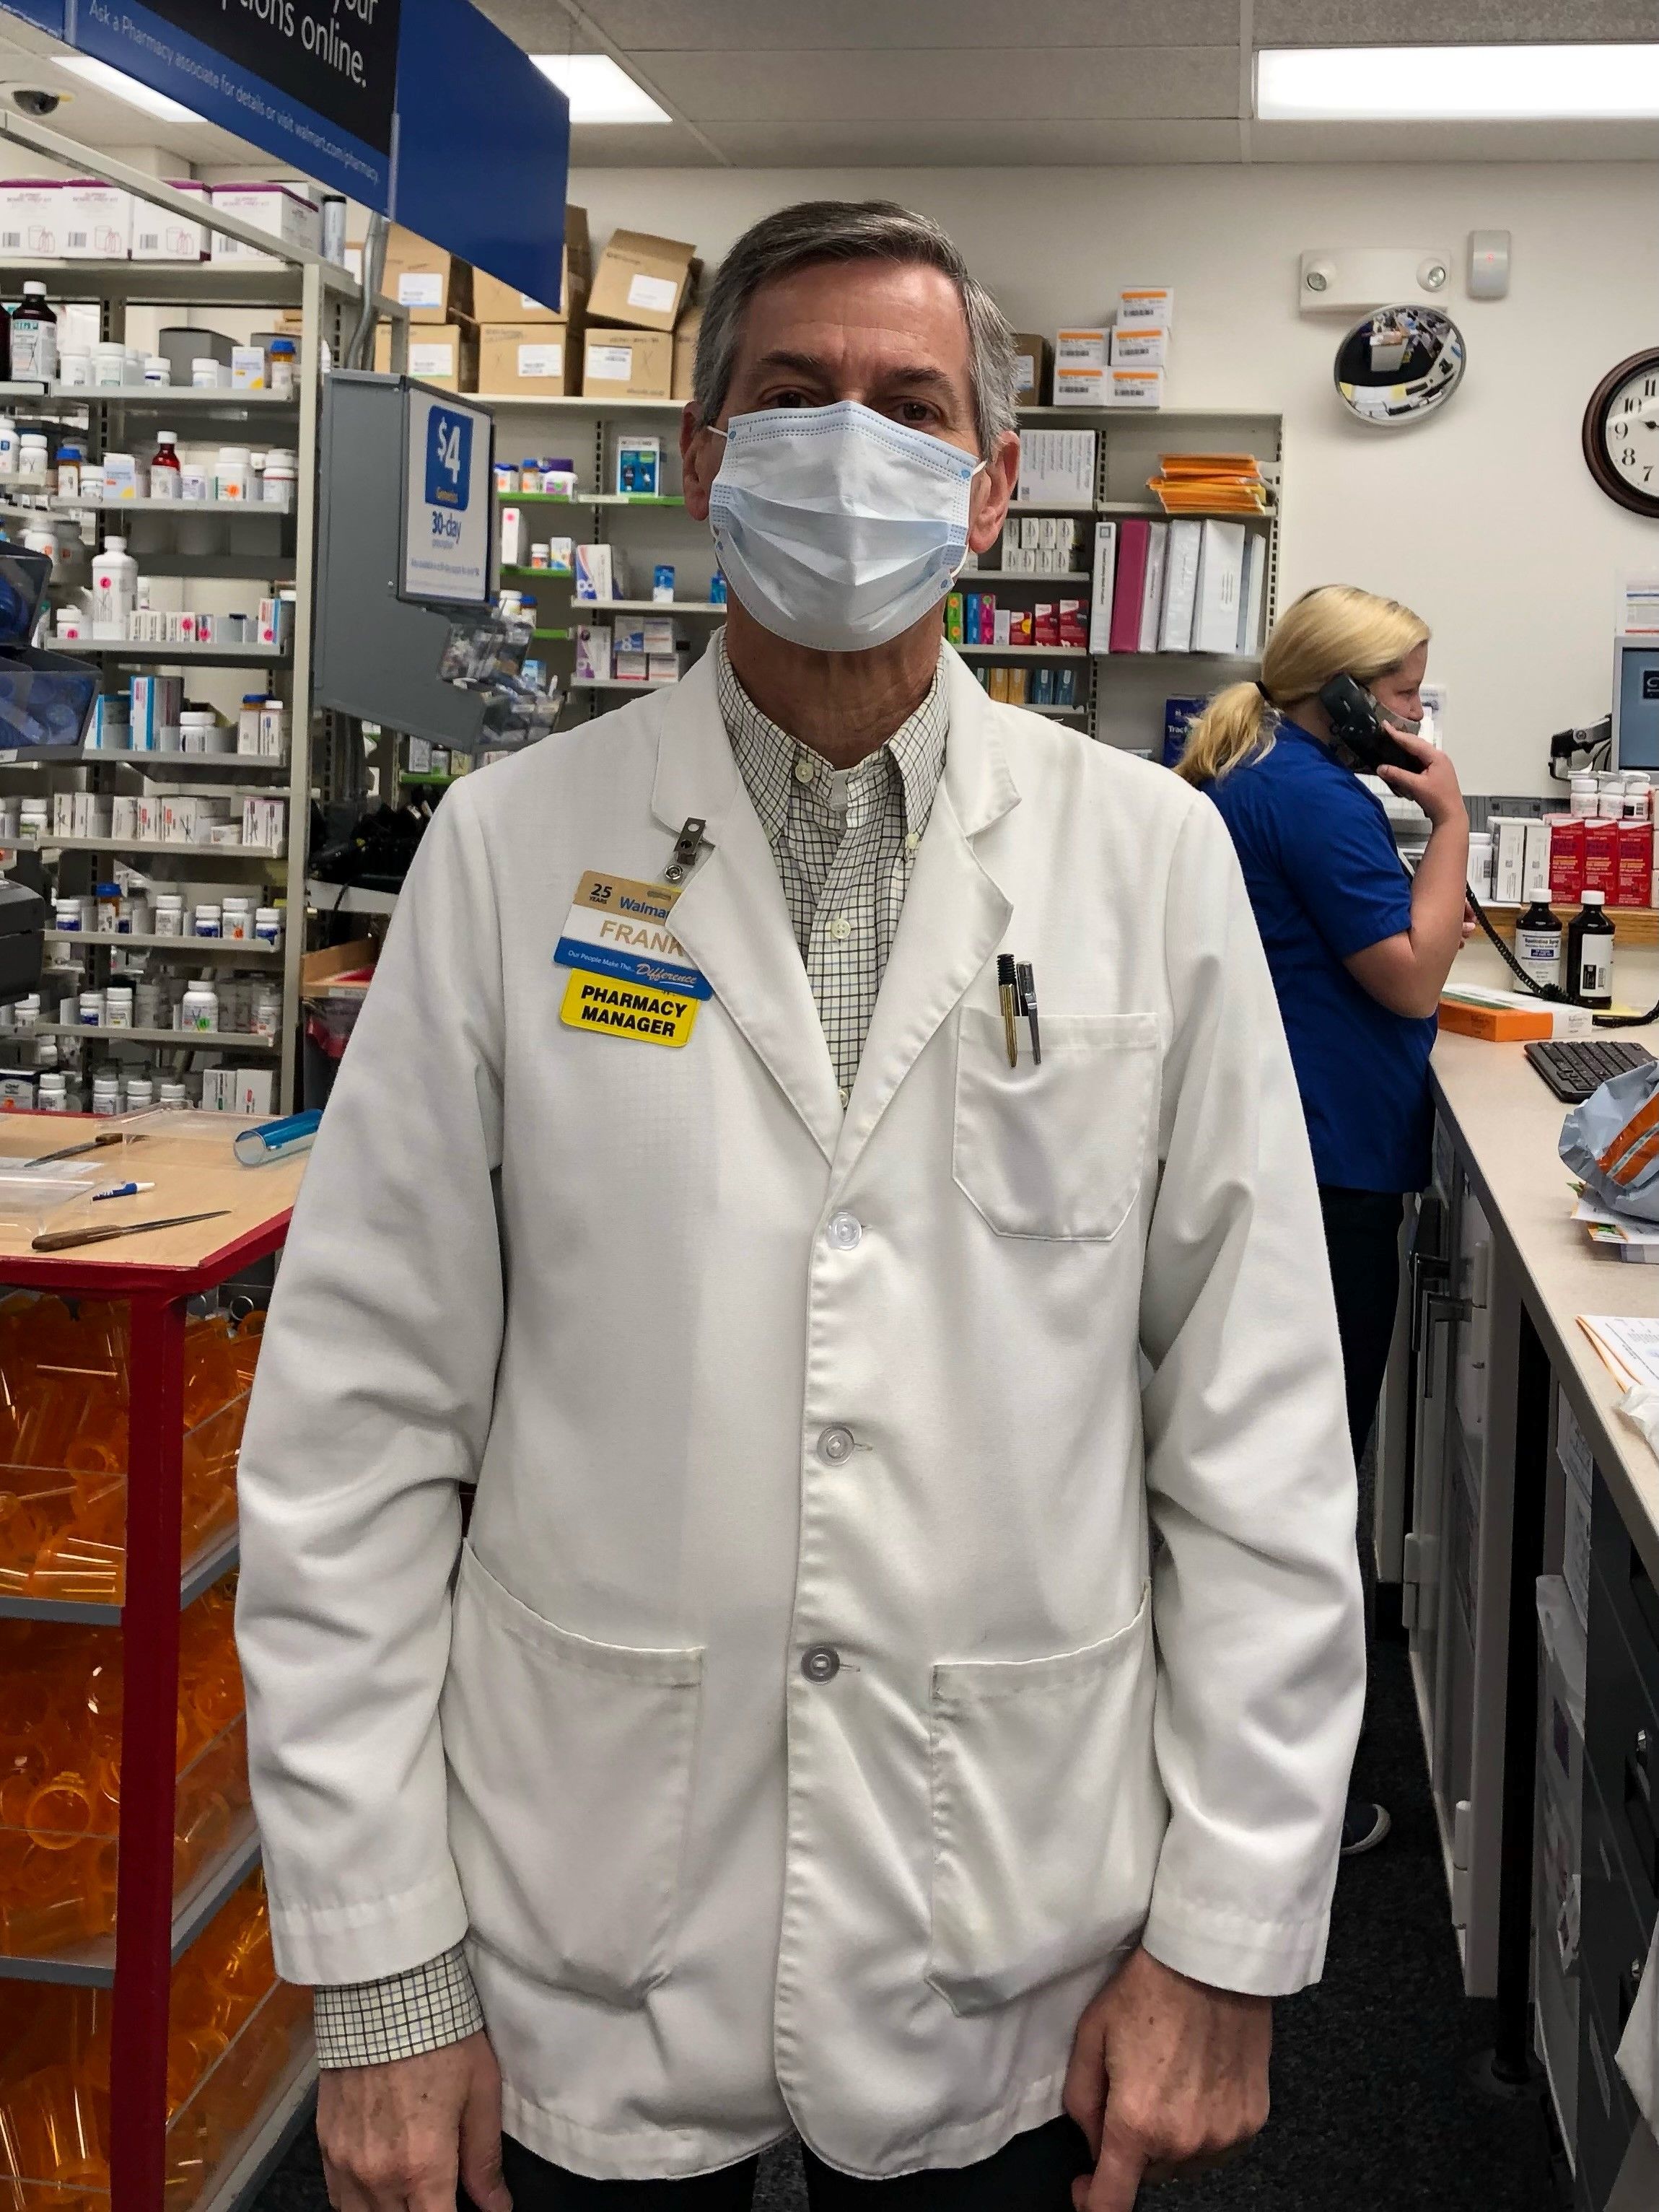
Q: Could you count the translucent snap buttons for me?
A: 3